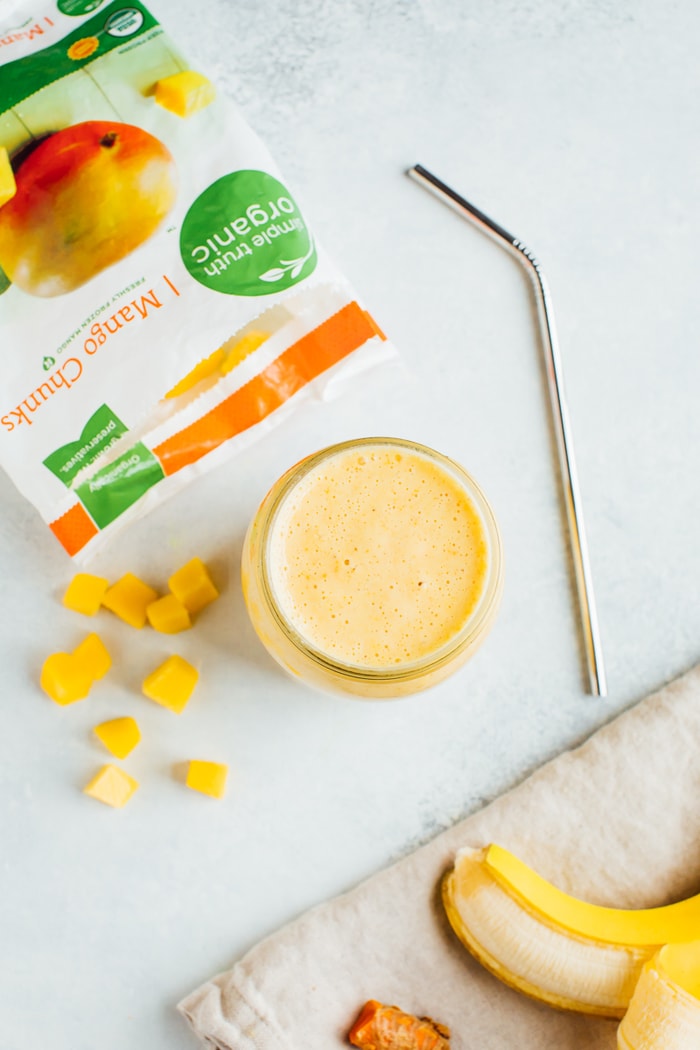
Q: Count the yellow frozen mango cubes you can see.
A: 10